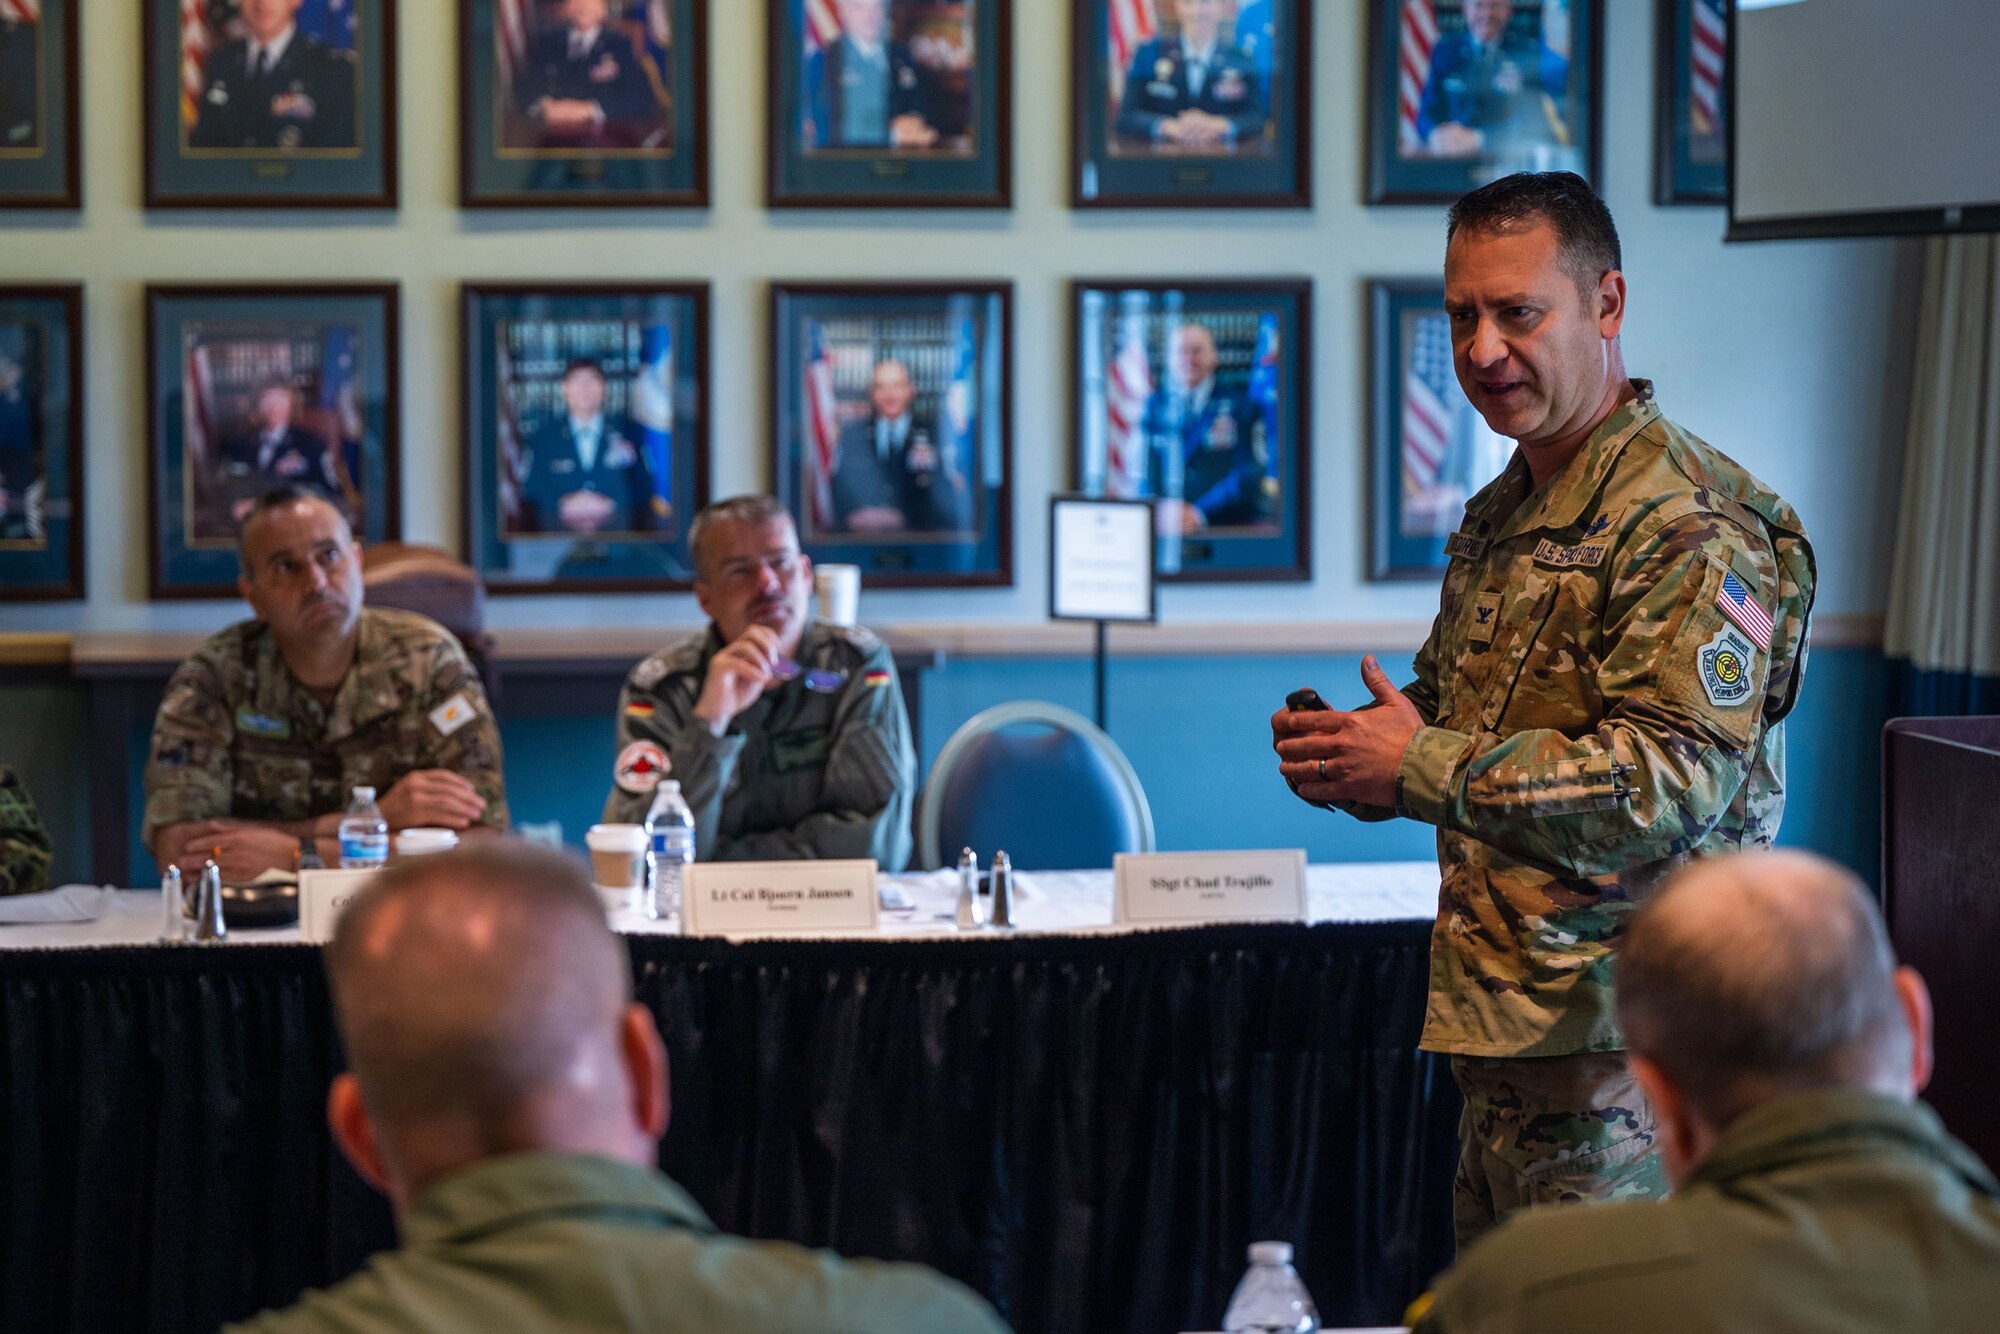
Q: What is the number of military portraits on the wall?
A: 13